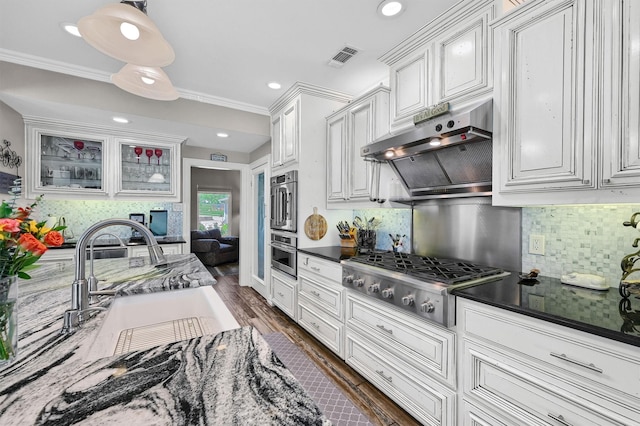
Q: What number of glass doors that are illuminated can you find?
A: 2